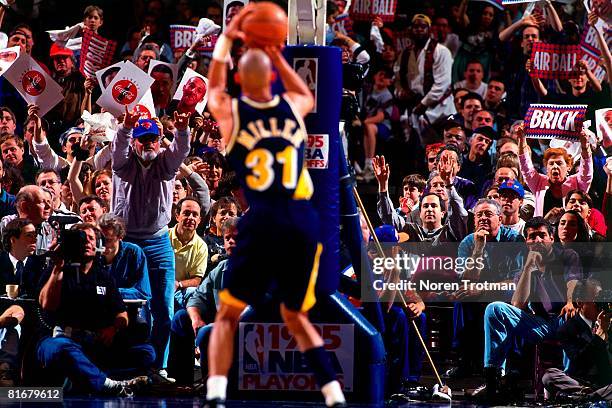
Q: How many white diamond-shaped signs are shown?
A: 2